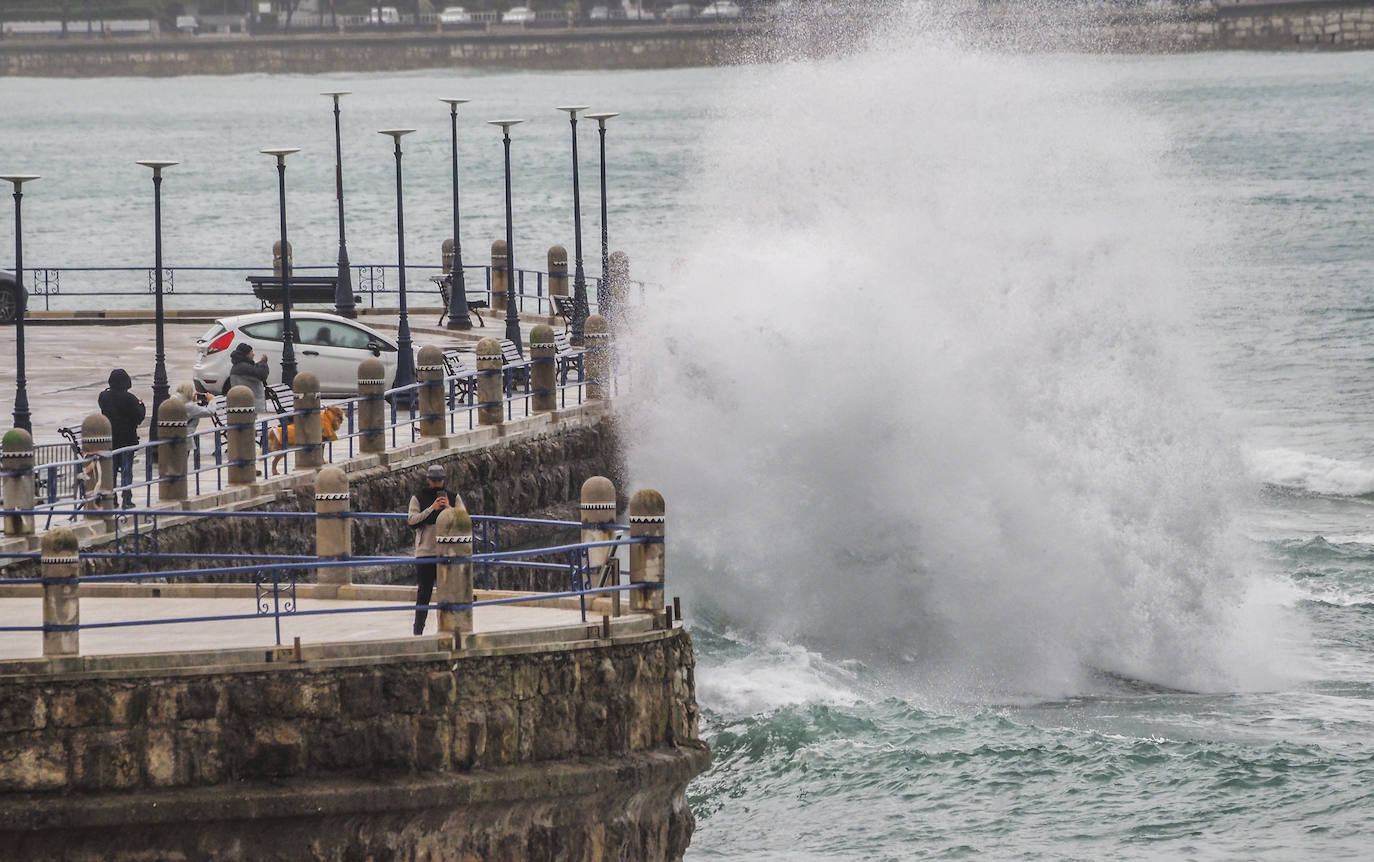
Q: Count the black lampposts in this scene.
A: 9